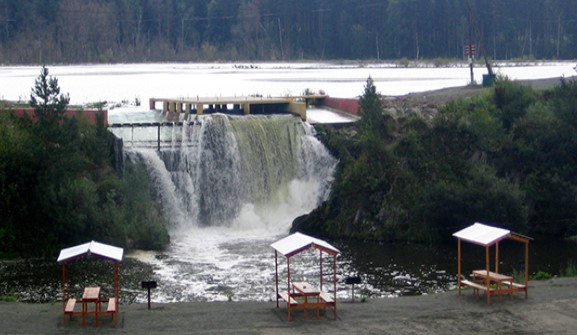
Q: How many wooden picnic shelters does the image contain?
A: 3